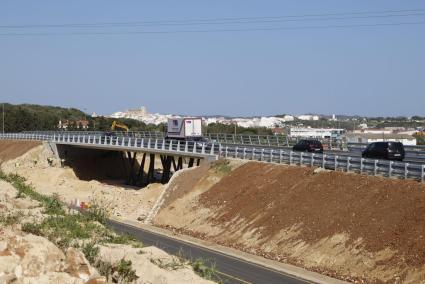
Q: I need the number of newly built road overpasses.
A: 1